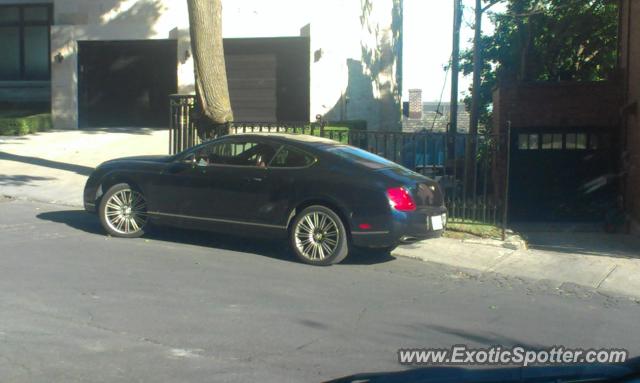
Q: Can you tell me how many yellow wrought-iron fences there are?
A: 0